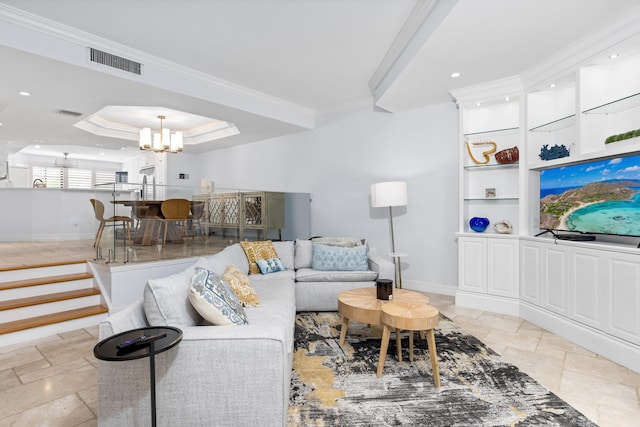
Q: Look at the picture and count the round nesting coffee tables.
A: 2